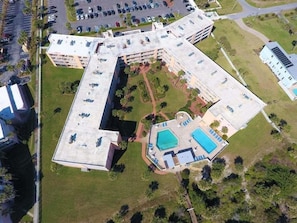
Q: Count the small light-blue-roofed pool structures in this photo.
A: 2